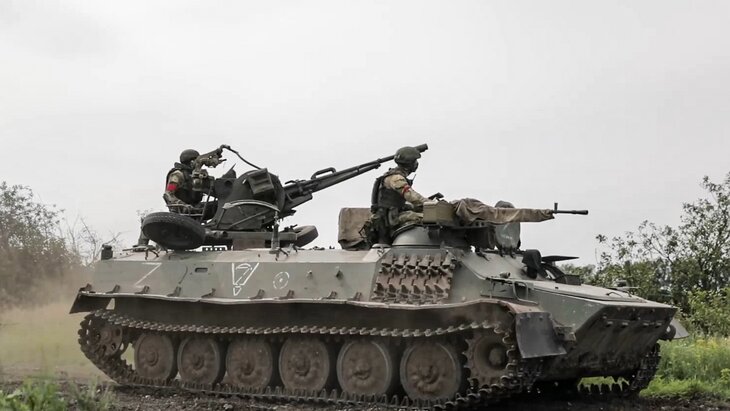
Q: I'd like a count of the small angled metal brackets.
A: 9